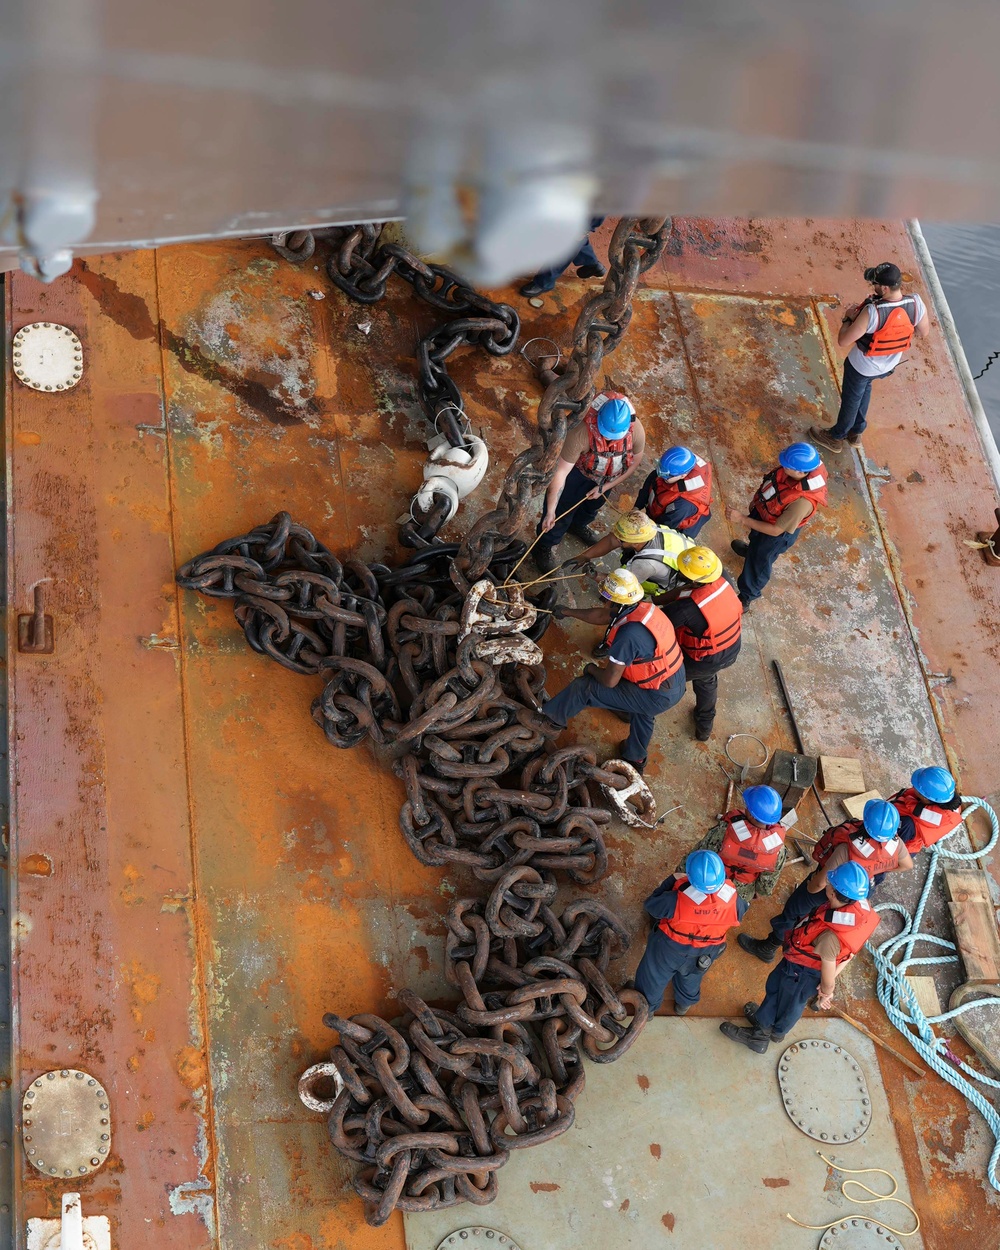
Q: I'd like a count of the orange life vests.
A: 11